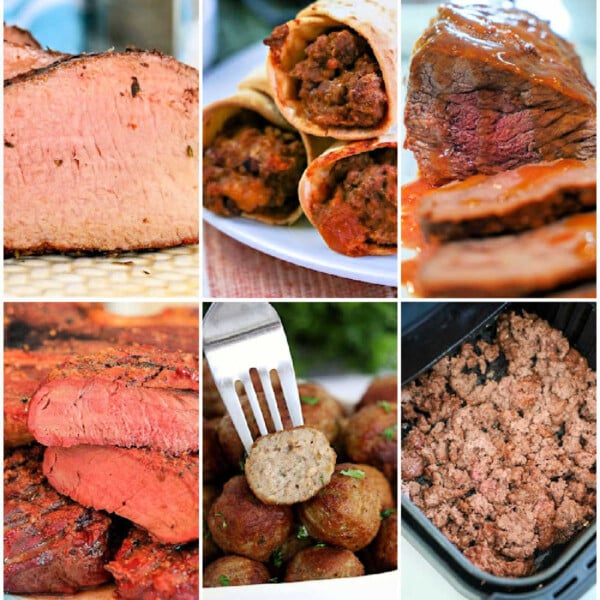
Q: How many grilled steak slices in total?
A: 2